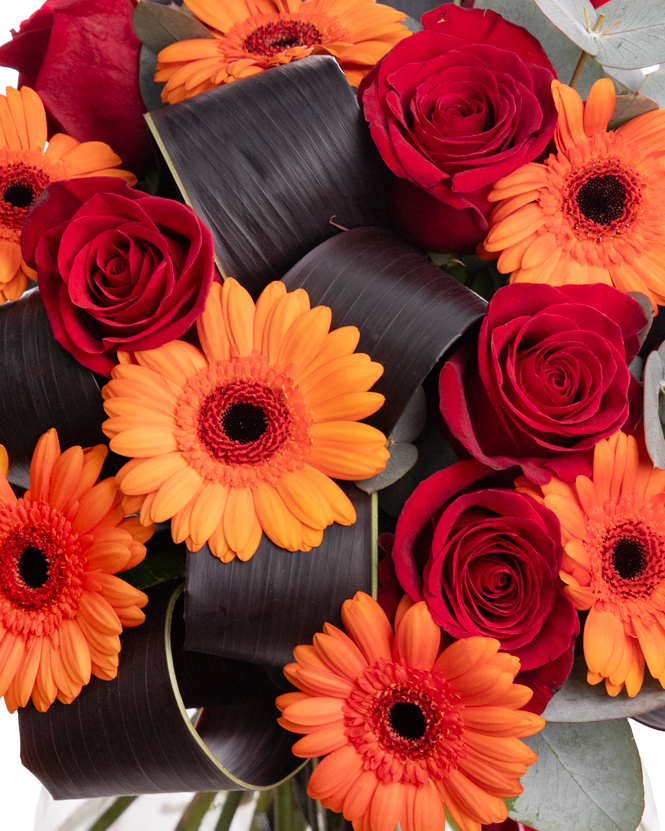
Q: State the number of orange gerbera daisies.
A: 7